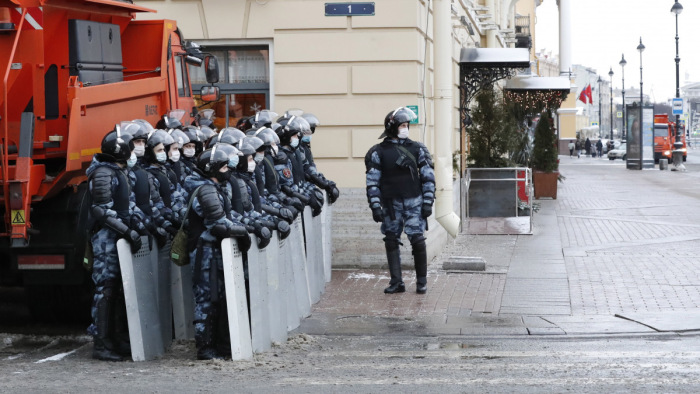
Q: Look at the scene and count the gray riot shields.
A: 11